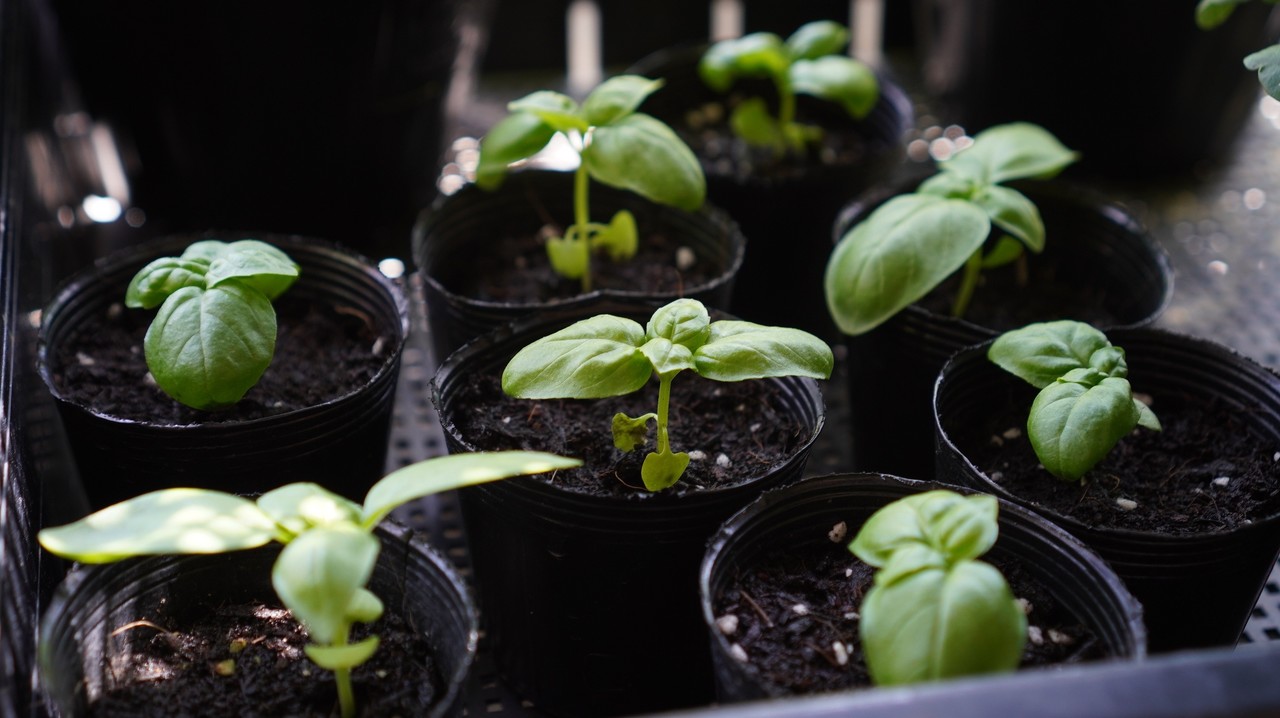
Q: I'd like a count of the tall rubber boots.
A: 0